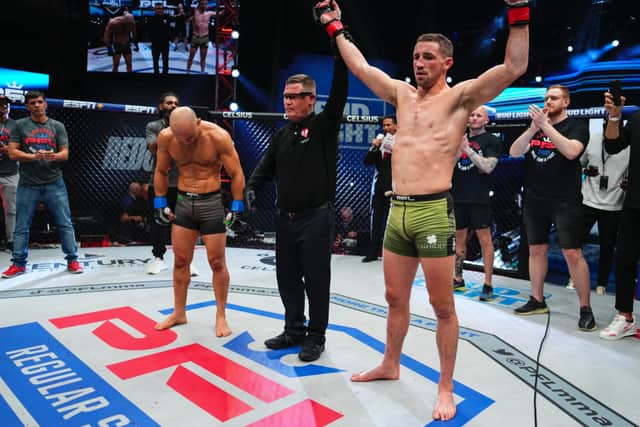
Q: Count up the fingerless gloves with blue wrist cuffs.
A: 2